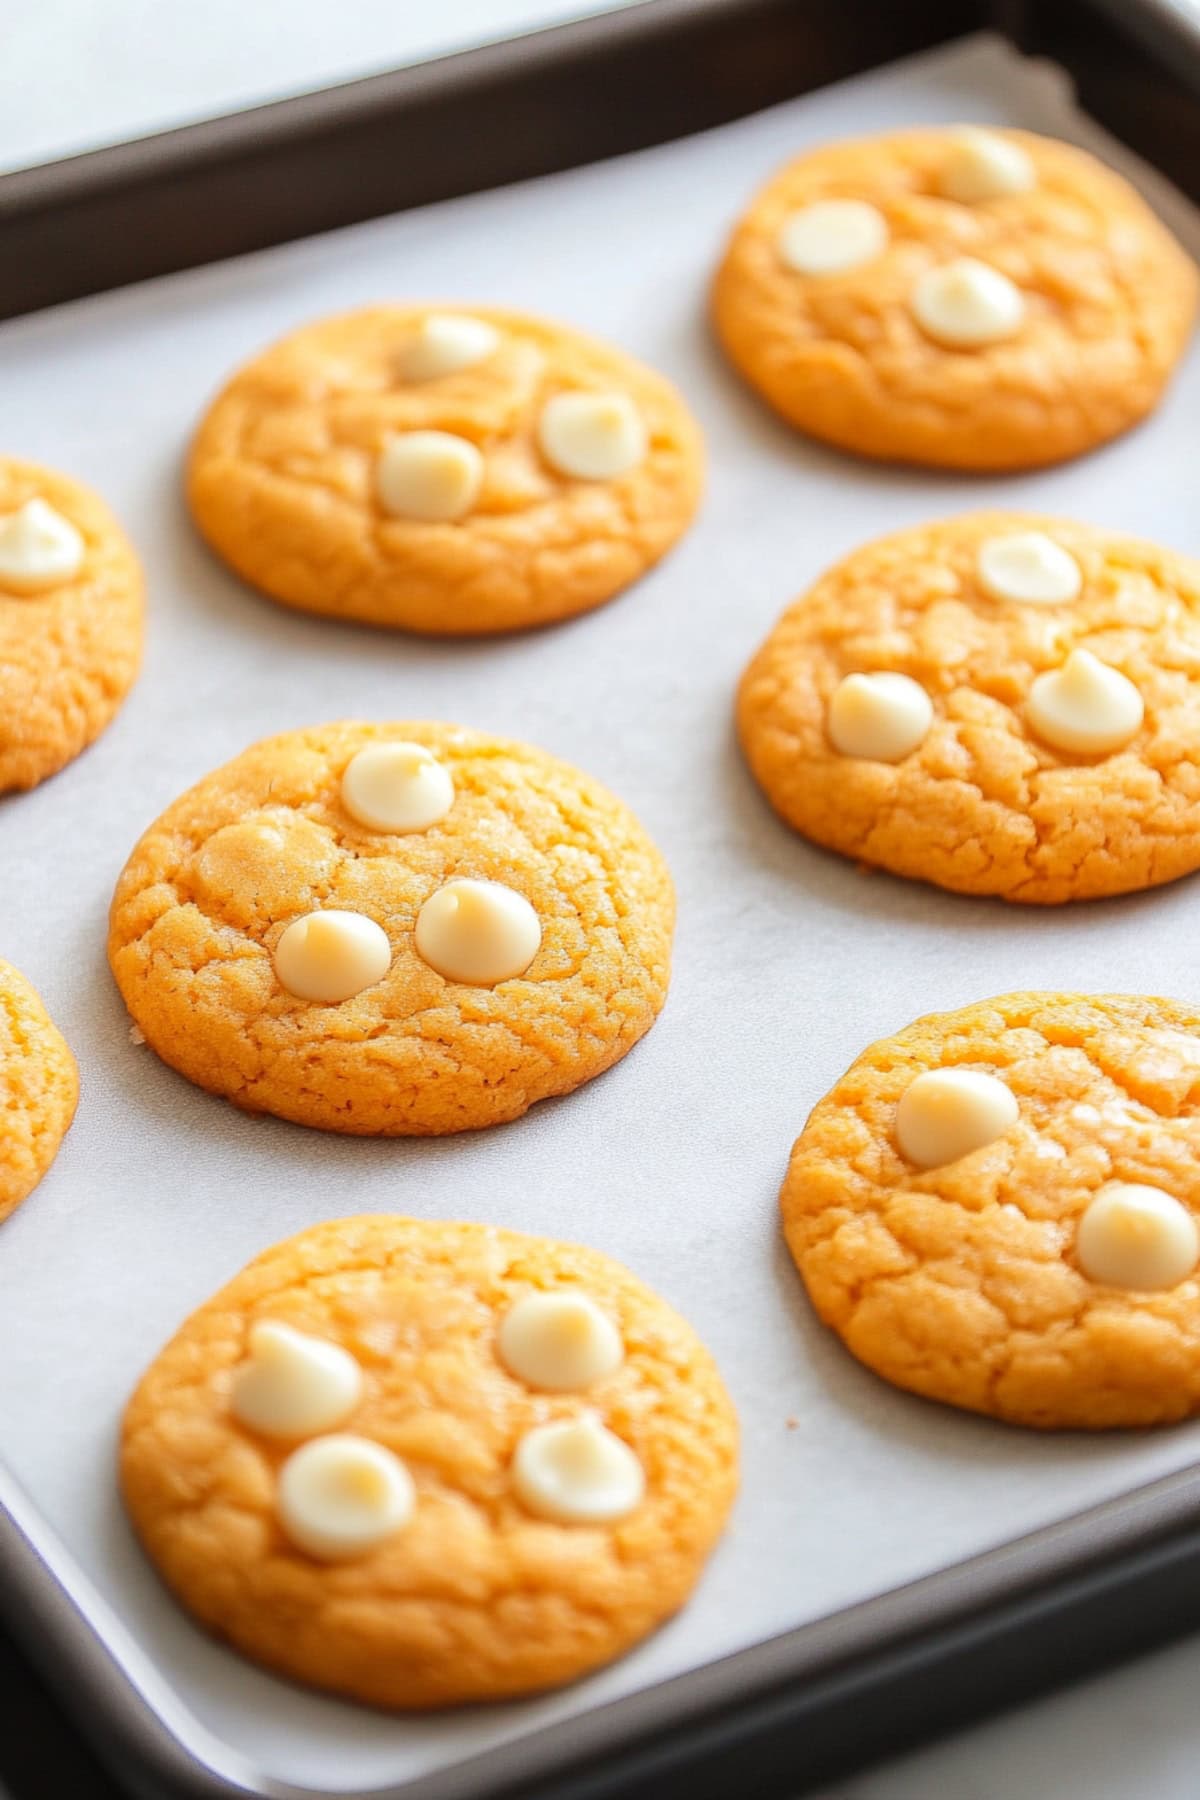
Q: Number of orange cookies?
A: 8